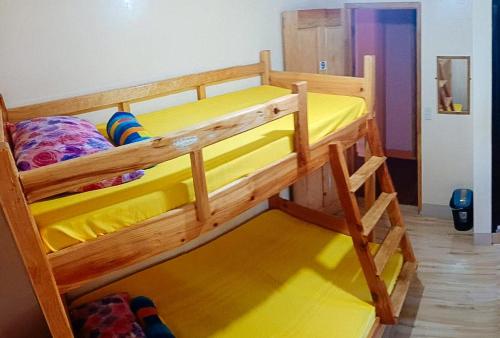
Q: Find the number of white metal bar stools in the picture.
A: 0